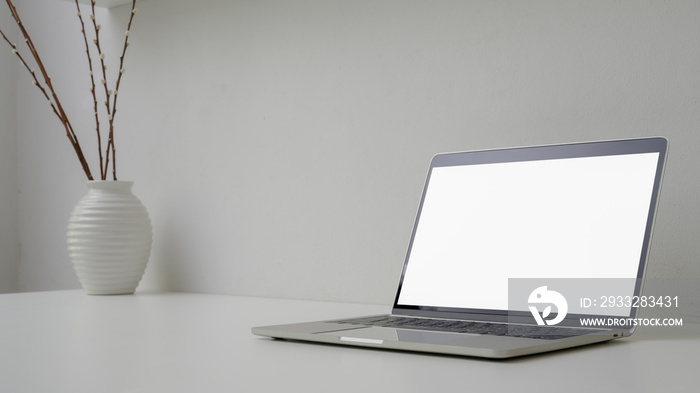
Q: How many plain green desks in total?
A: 0